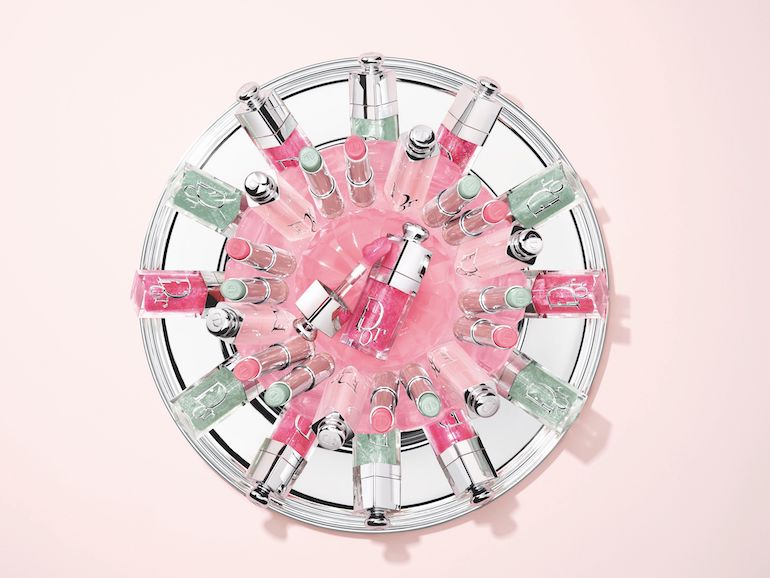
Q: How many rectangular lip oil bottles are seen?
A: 13